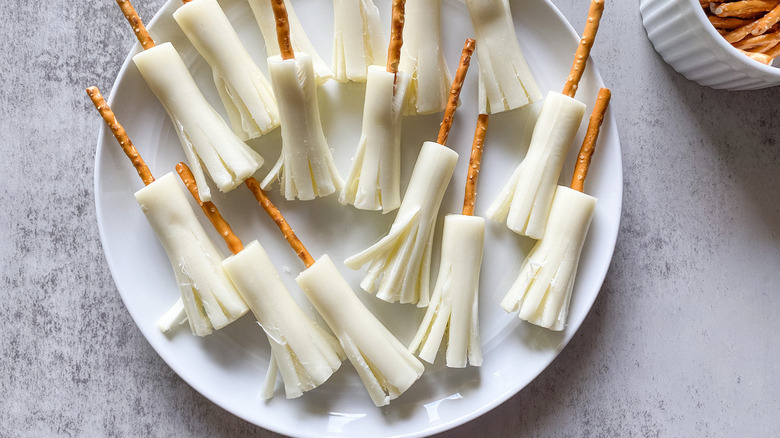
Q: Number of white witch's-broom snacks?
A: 15